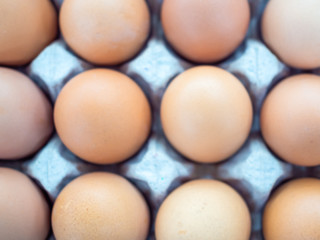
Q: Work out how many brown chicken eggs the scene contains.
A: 12